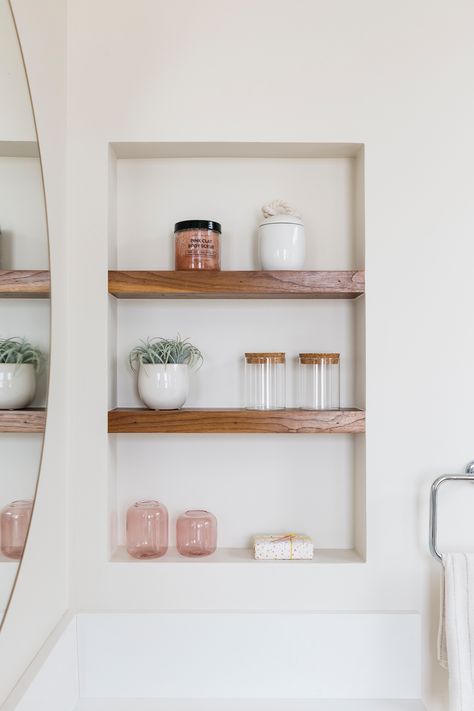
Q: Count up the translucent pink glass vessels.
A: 2